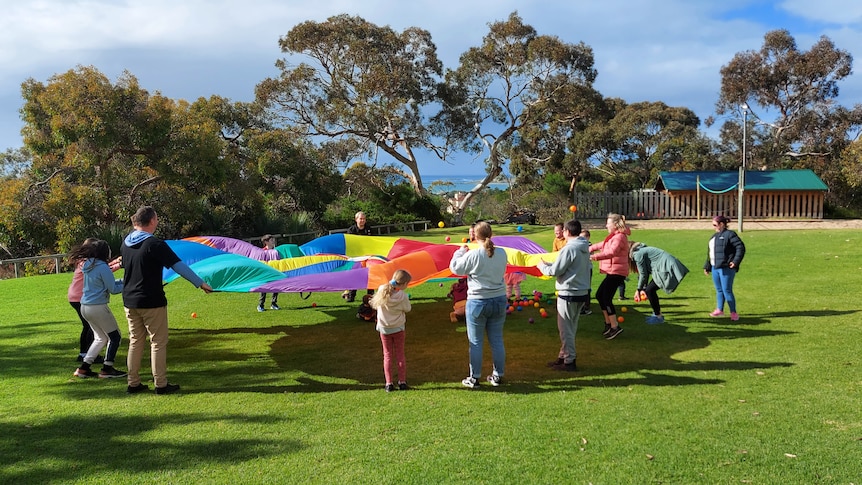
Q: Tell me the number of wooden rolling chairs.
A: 0